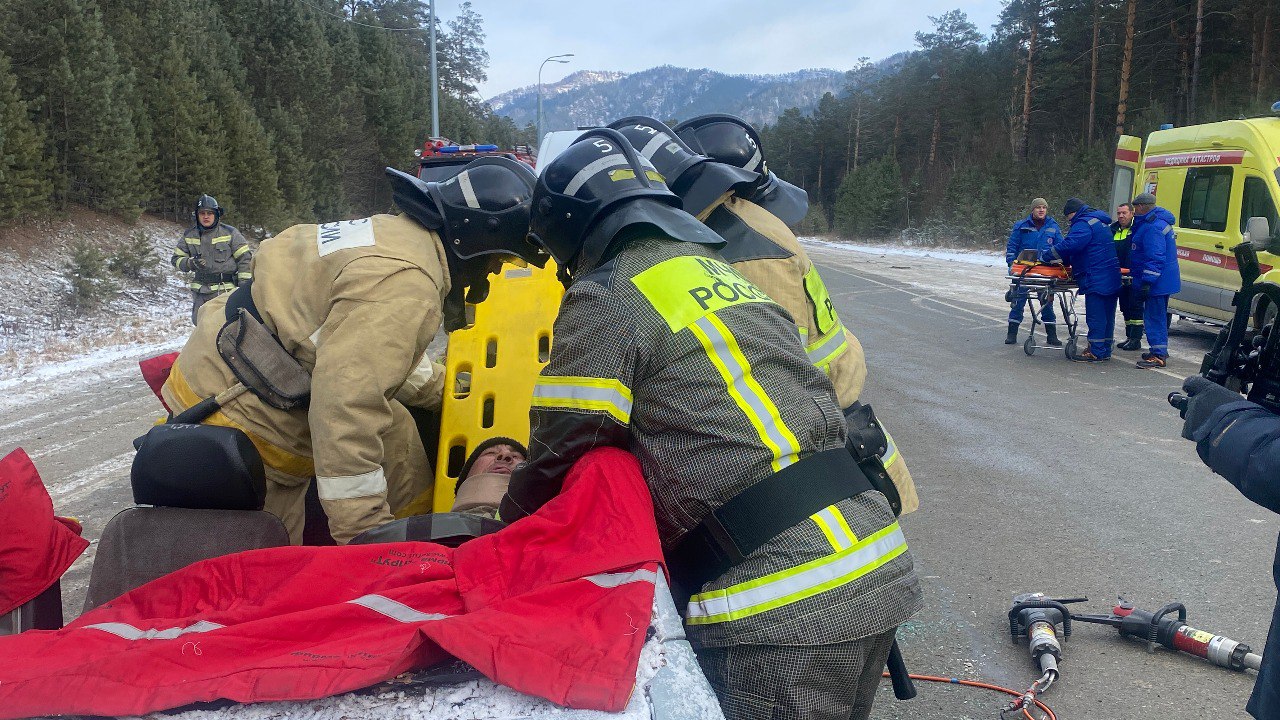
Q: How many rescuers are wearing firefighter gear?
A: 5